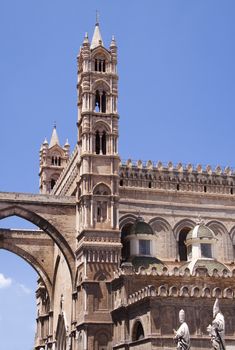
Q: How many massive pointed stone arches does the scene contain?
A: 2